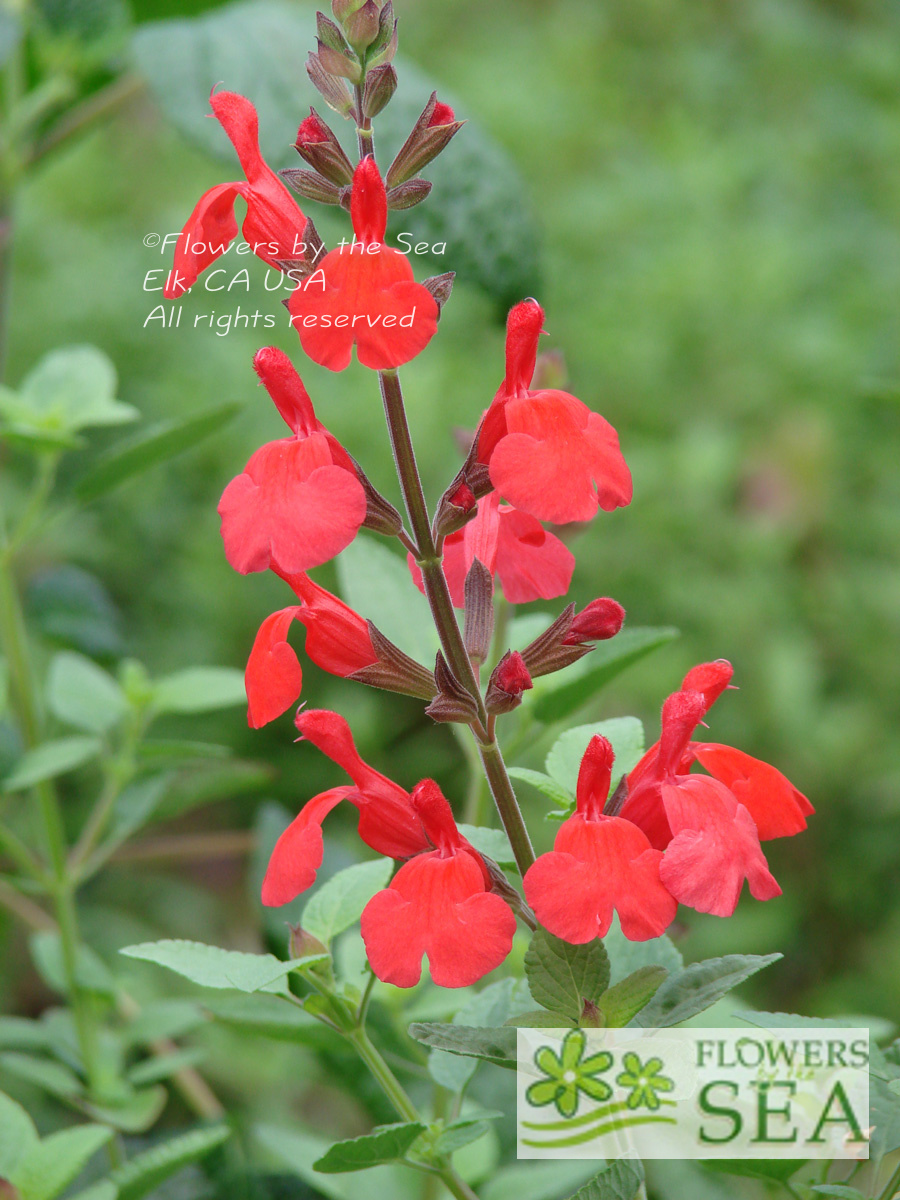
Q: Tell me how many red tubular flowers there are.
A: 11